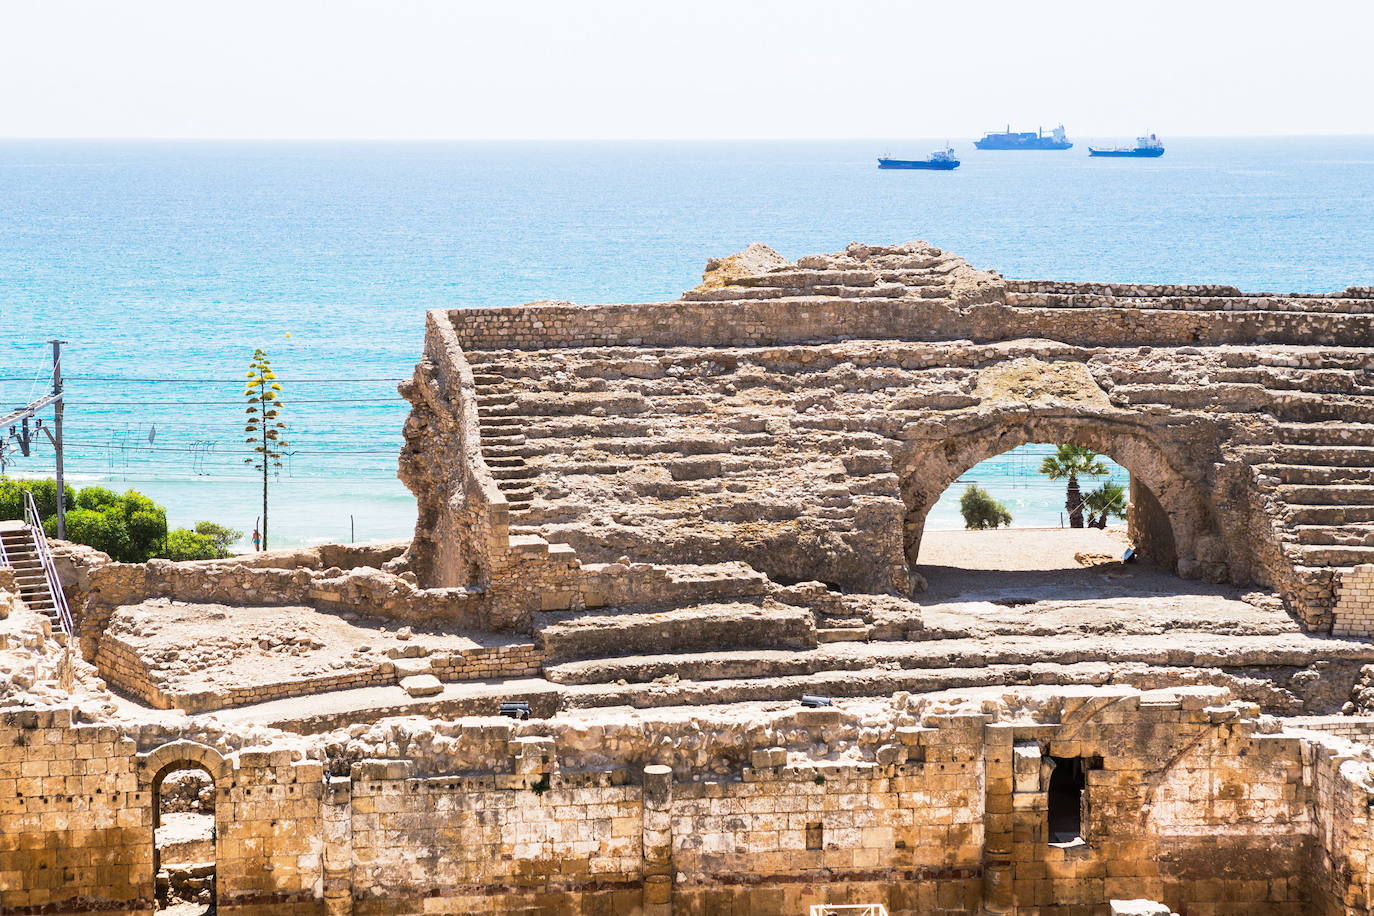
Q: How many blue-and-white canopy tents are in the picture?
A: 0